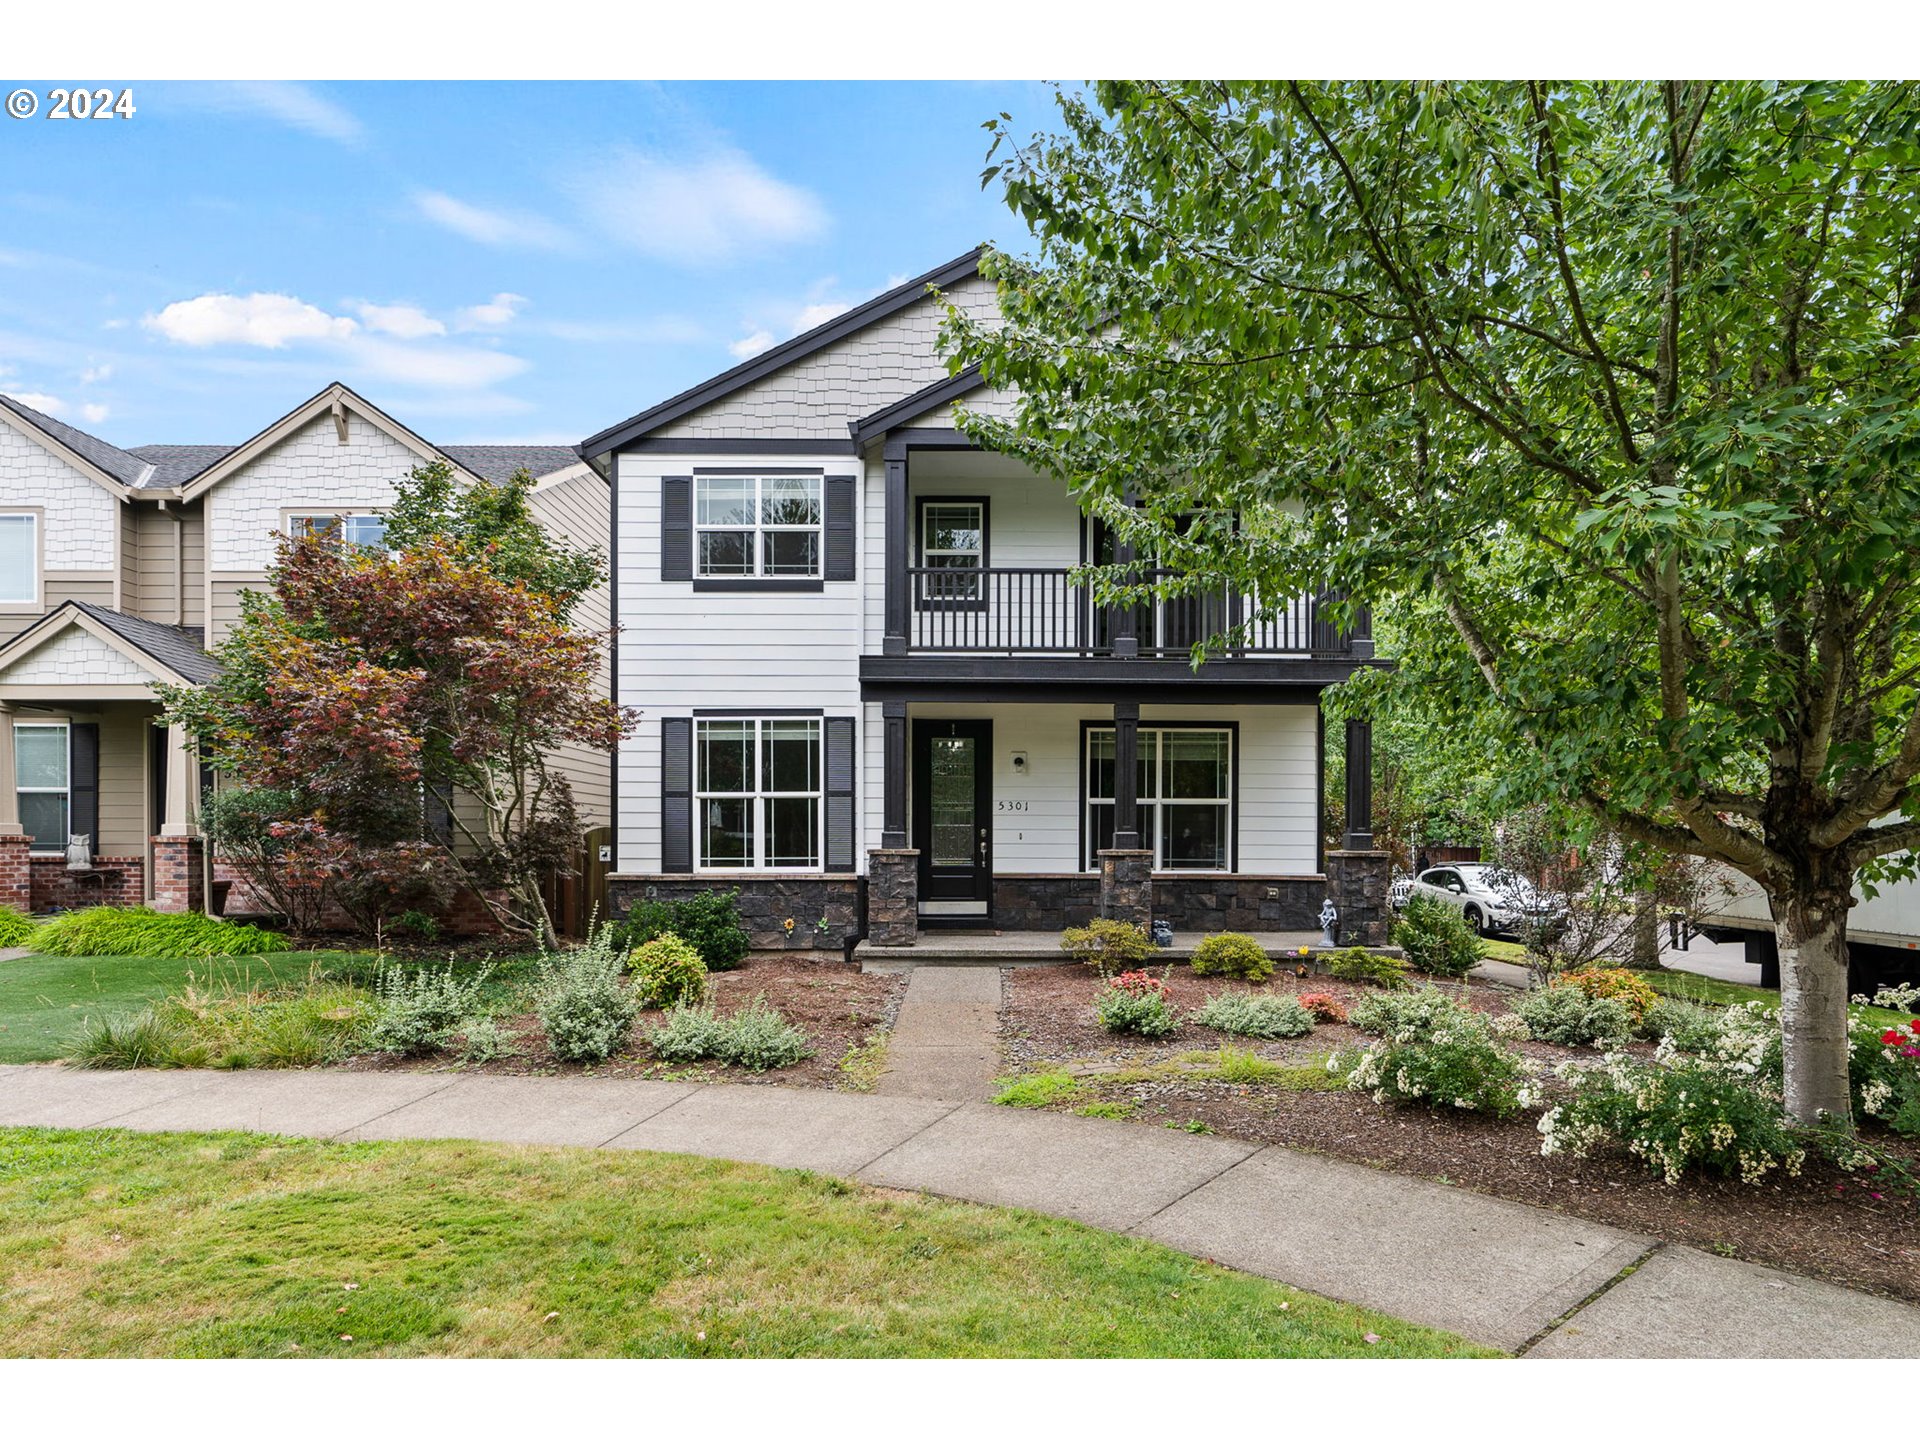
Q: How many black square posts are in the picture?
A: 6